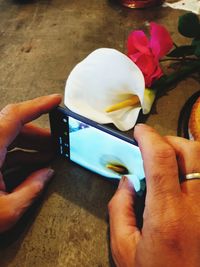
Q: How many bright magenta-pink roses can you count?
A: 1